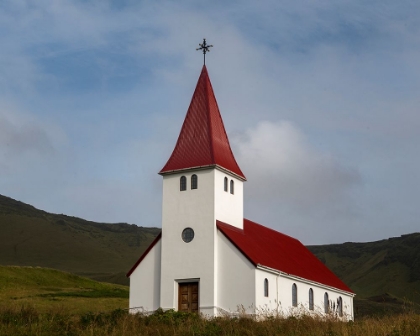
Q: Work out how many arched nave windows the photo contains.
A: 5